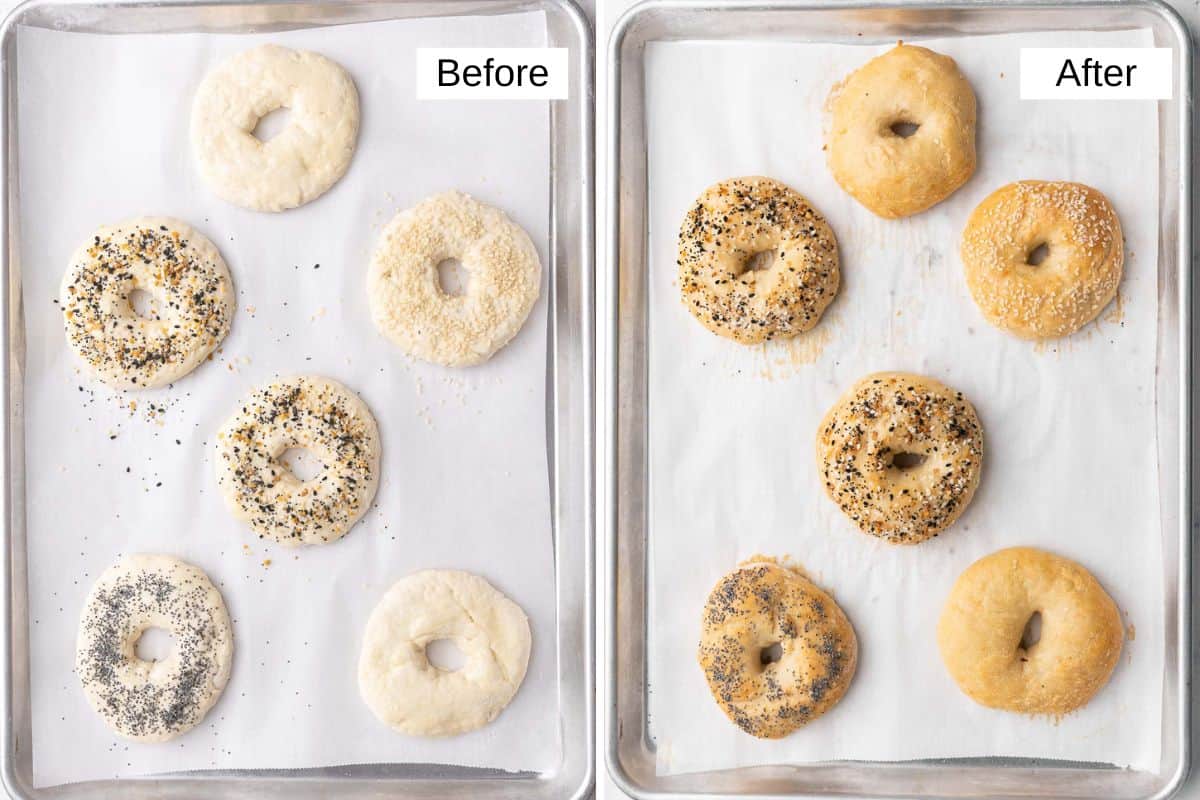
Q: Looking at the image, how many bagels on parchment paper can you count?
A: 12